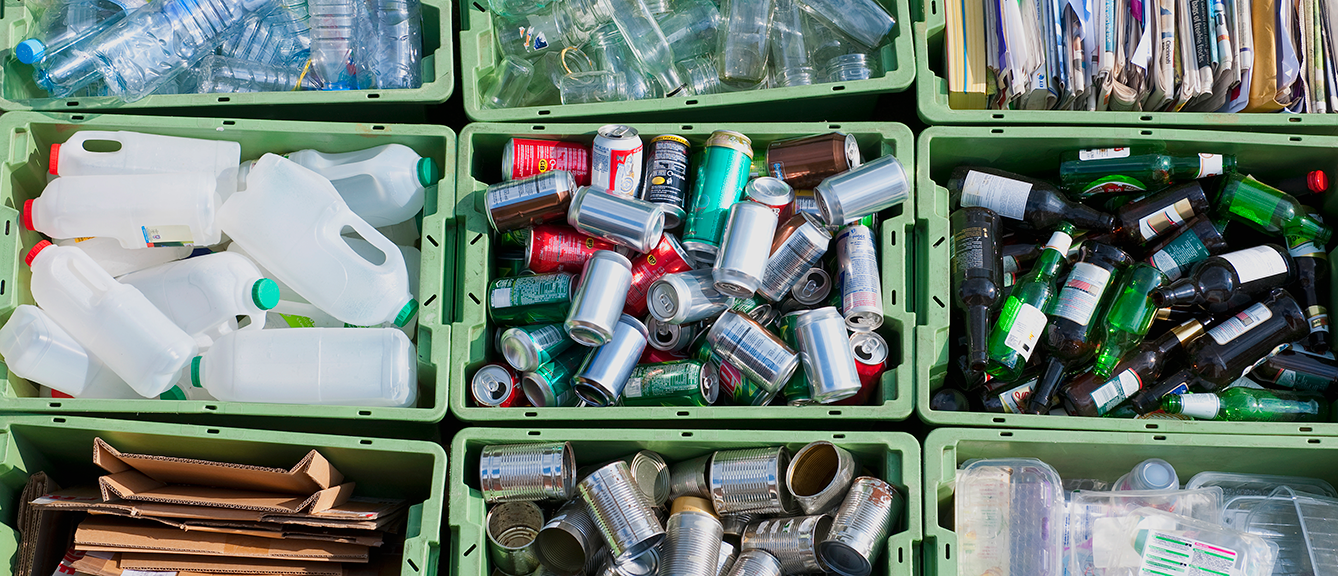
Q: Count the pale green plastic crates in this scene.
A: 9